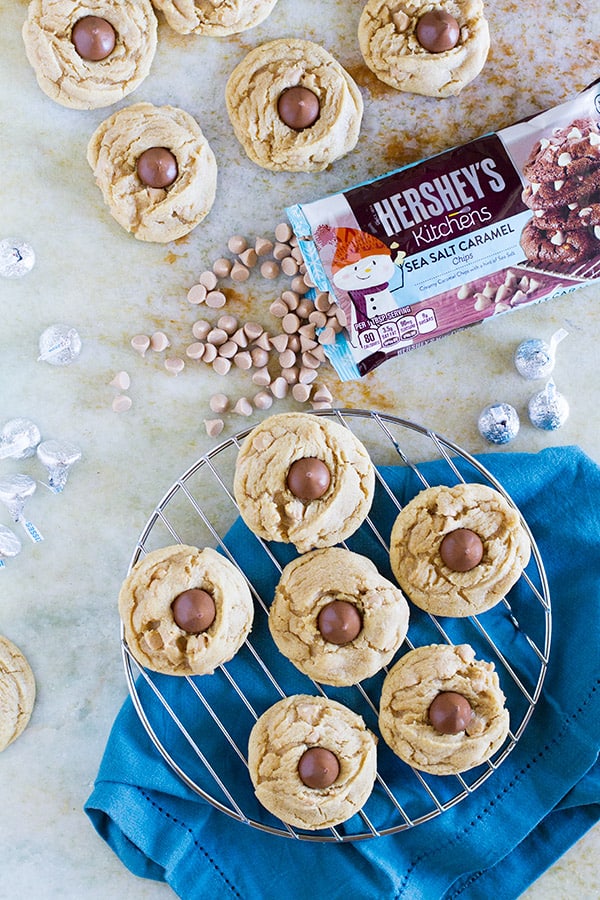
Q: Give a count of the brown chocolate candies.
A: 10